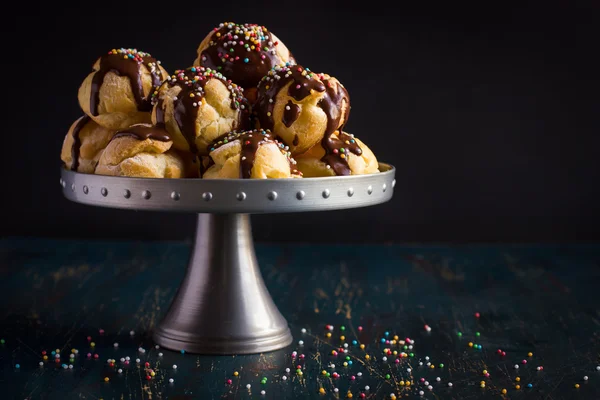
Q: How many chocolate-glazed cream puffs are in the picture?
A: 8